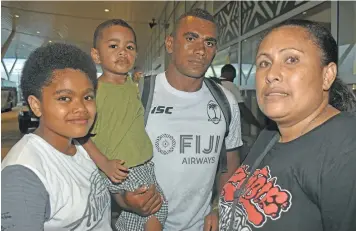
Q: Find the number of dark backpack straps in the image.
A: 2